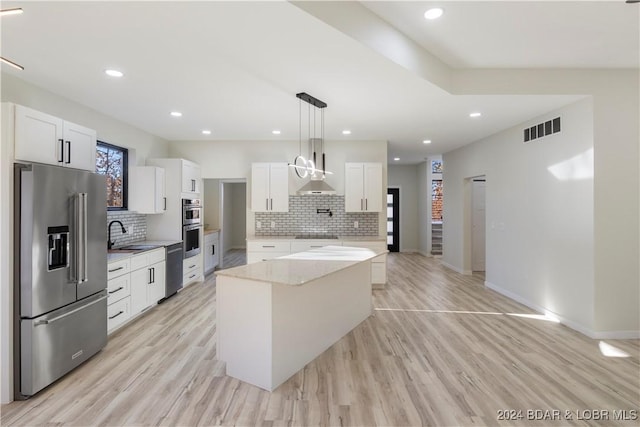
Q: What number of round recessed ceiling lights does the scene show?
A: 9